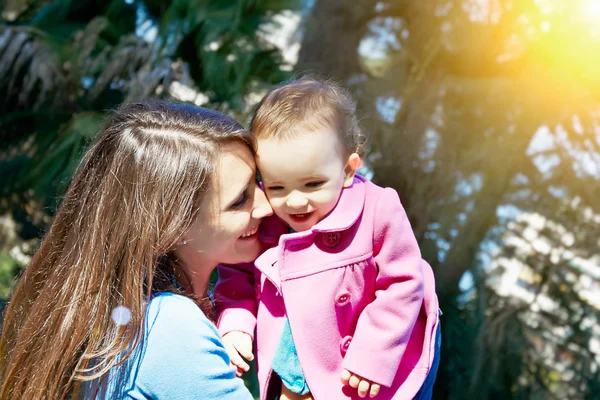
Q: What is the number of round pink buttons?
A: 3